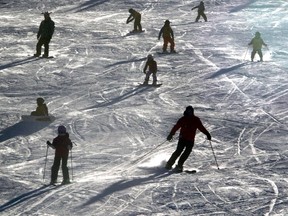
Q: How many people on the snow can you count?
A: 9